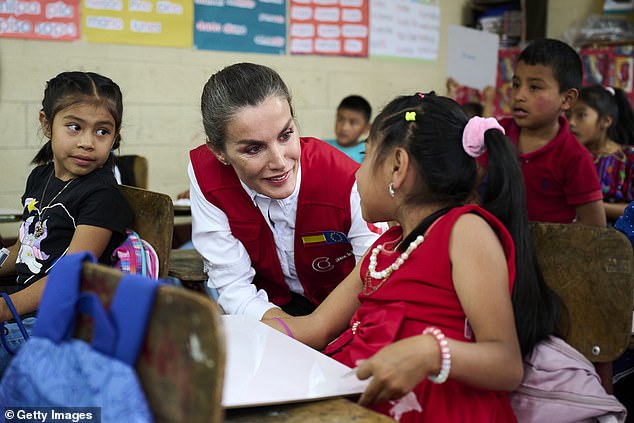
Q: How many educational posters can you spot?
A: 5